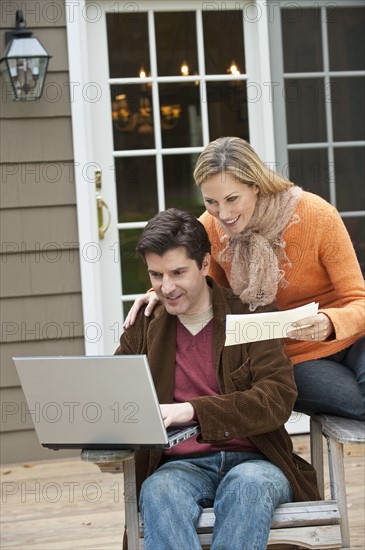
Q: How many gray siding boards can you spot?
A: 11